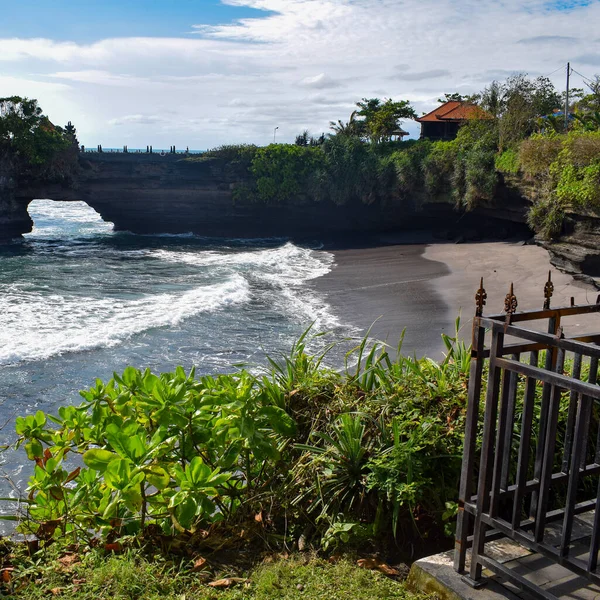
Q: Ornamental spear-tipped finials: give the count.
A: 3